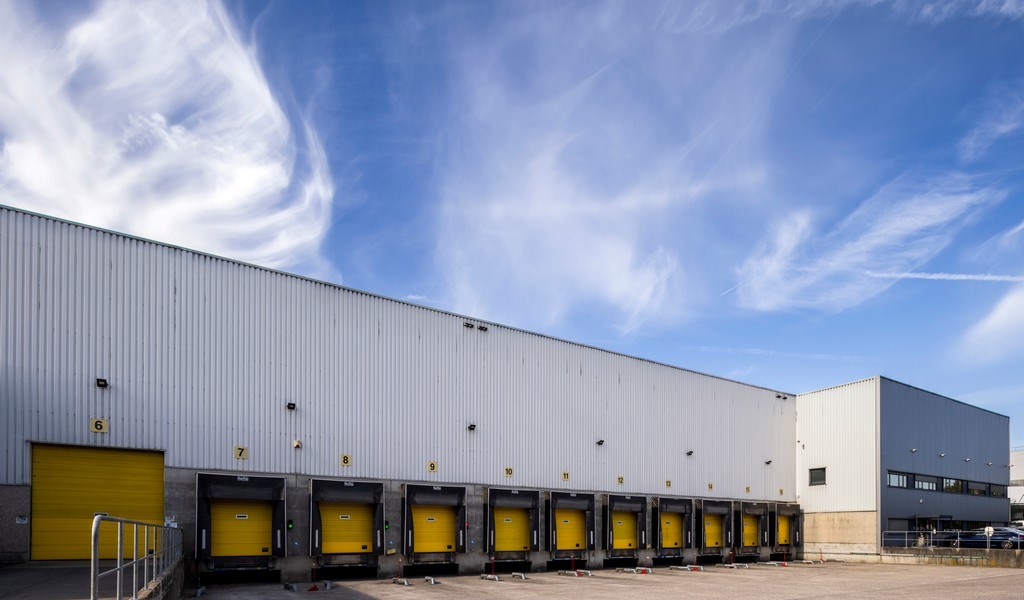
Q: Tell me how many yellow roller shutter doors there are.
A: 11